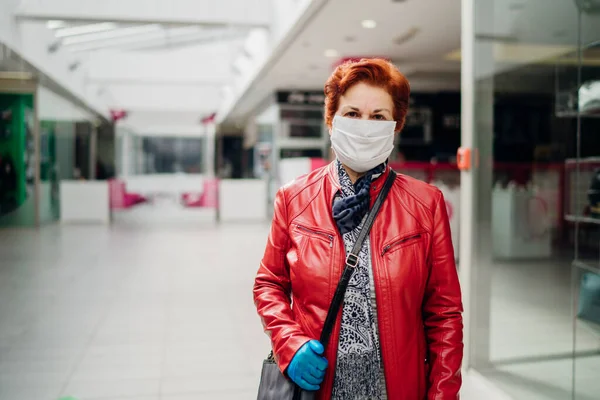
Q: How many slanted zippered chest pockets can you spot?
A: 2